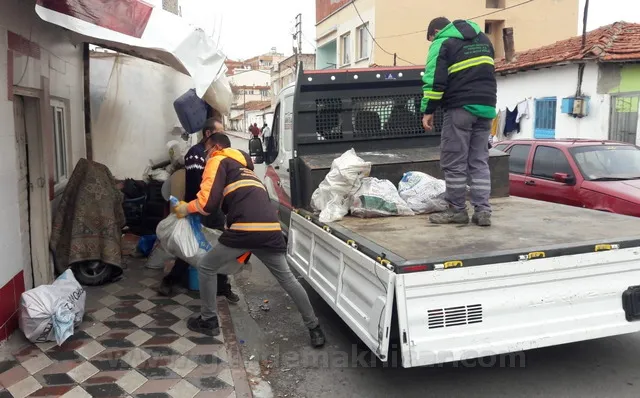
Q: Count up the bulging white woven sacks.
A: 5